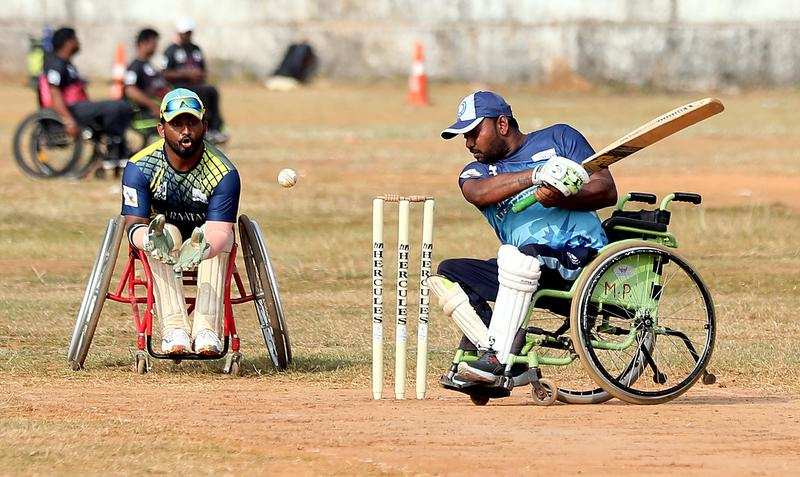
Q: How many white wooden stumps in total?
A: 3